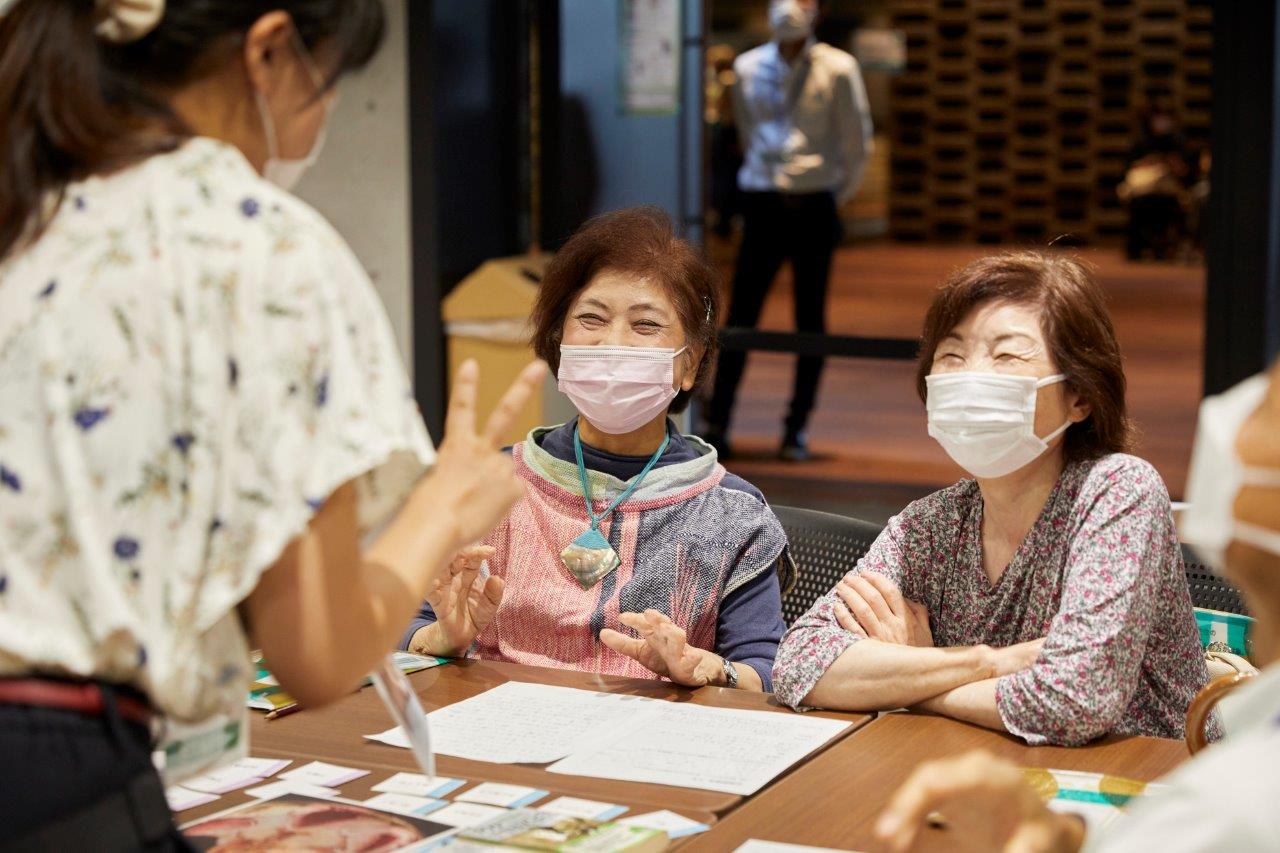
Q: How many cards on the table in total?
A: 11